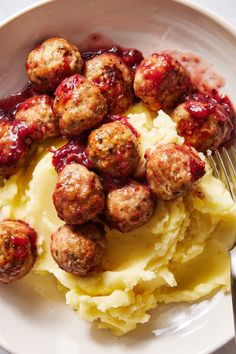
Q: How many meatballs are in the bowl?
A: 13